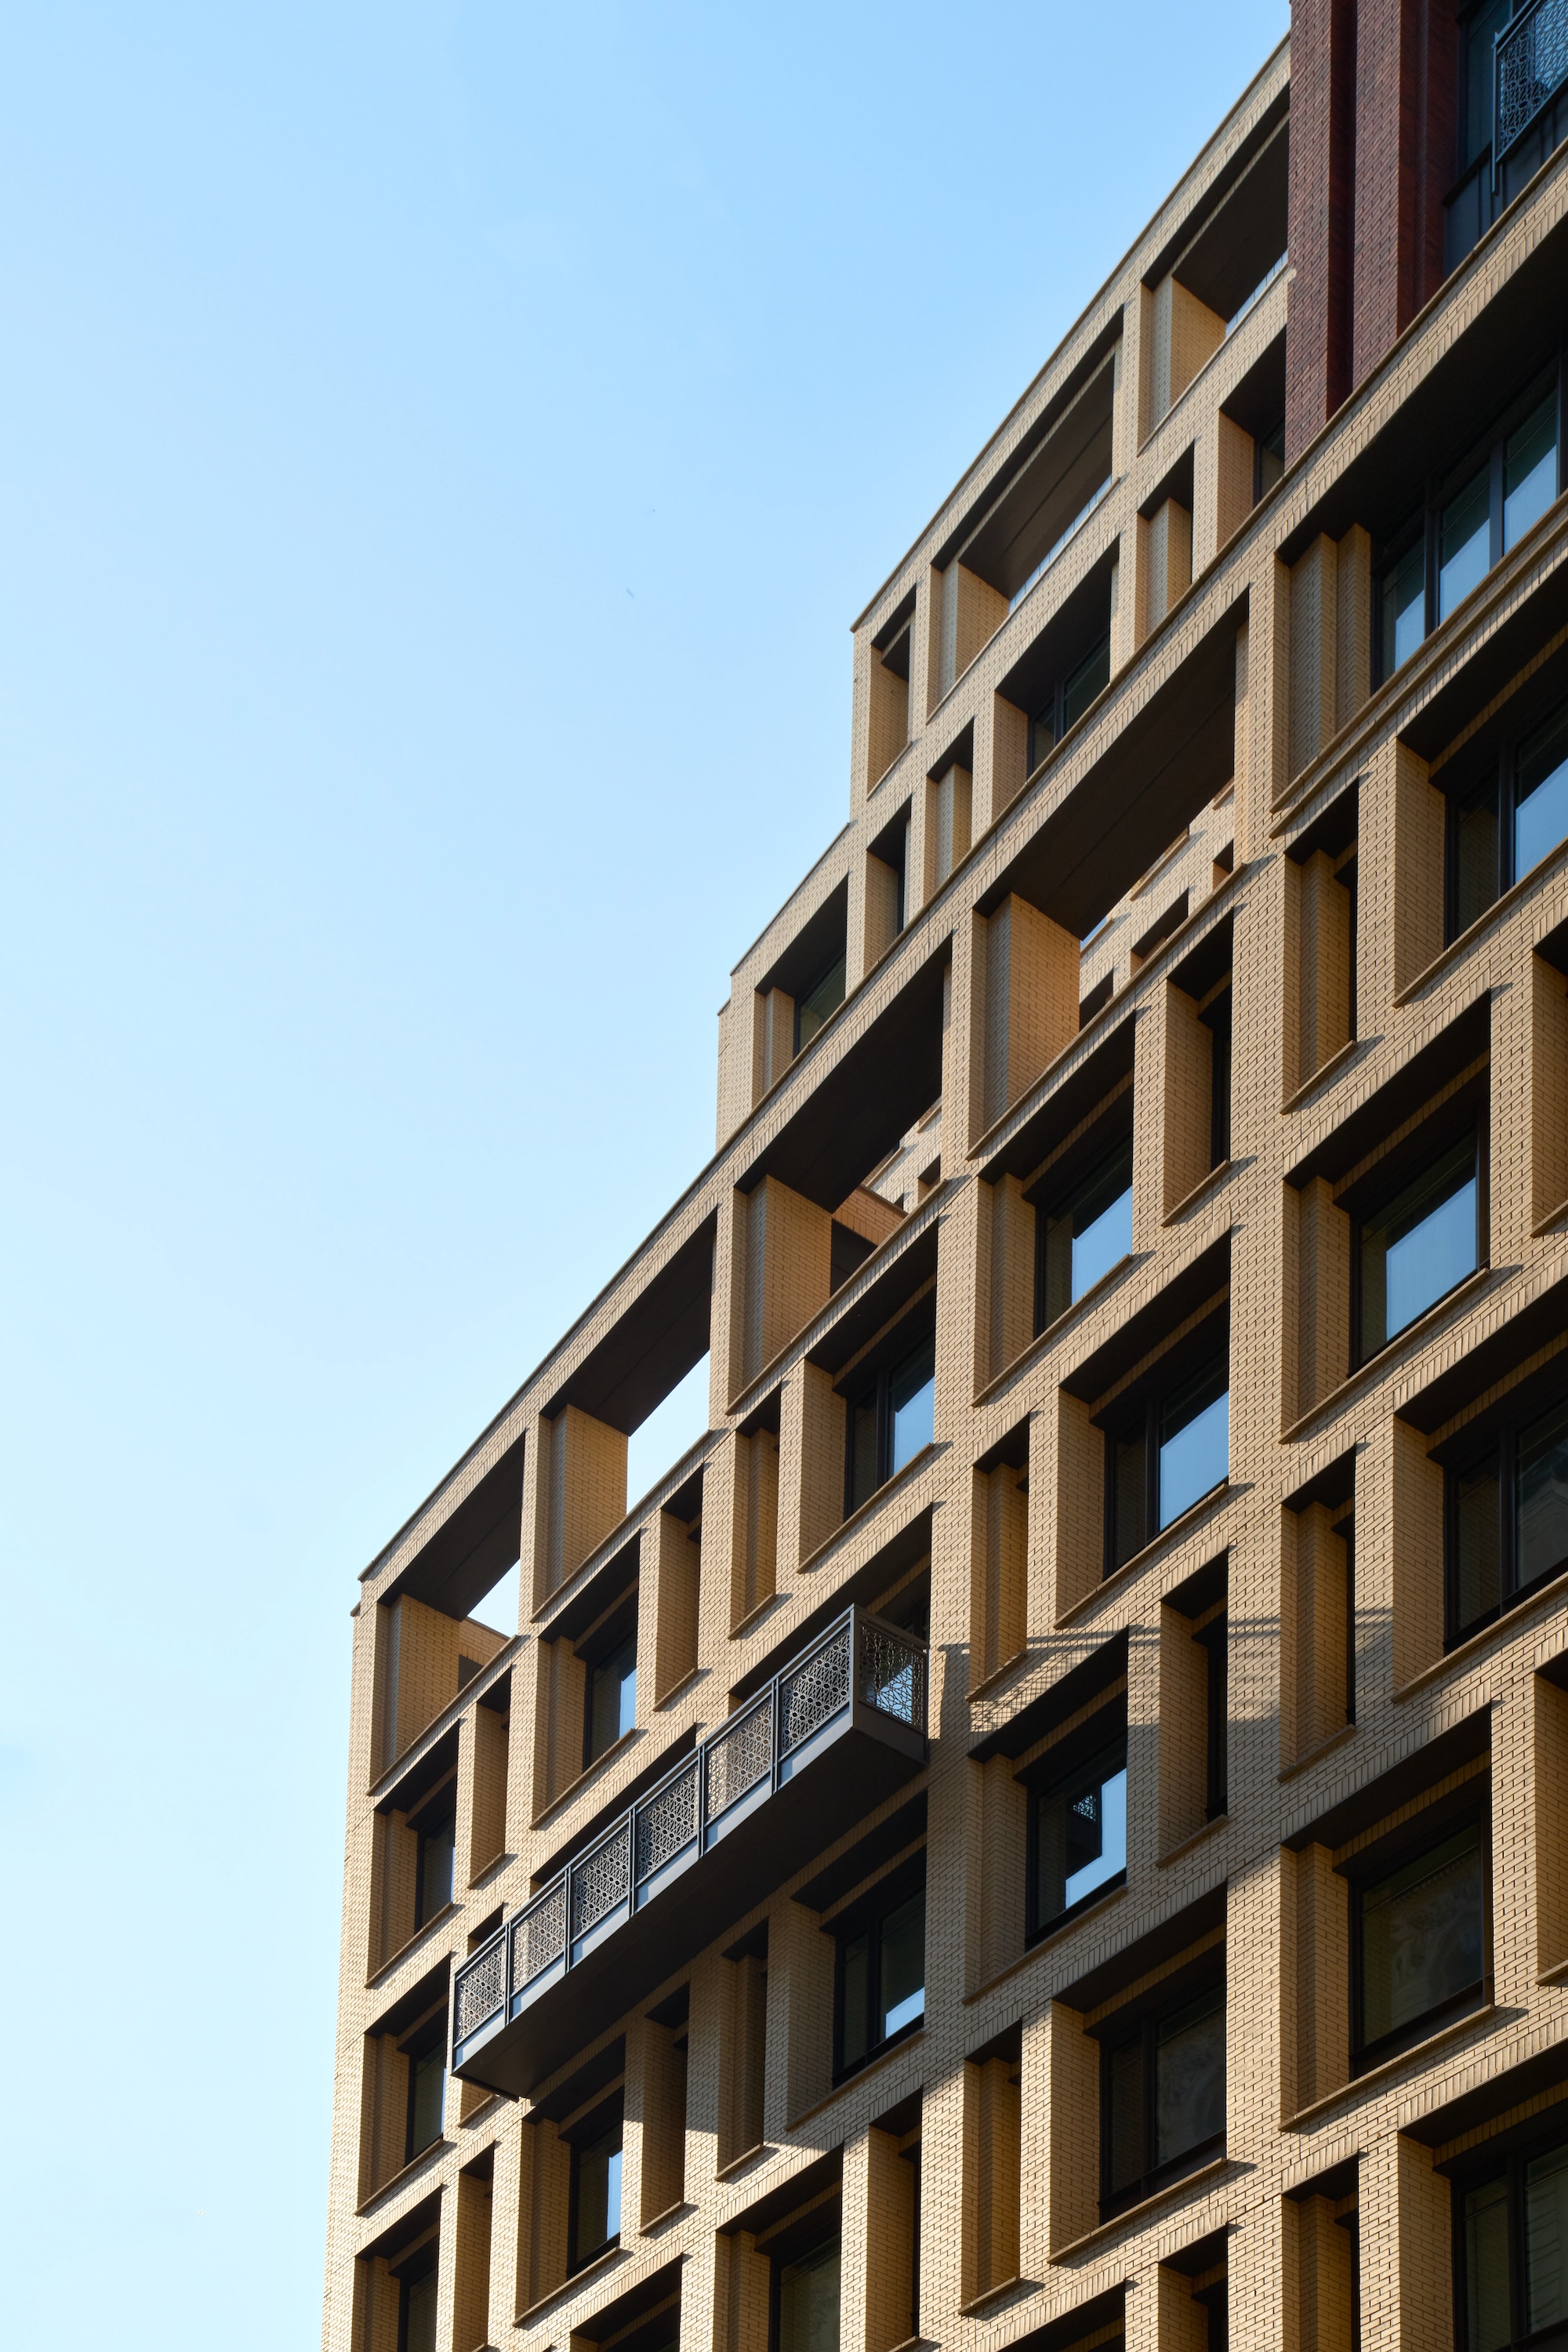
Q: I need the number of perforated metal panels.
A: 8